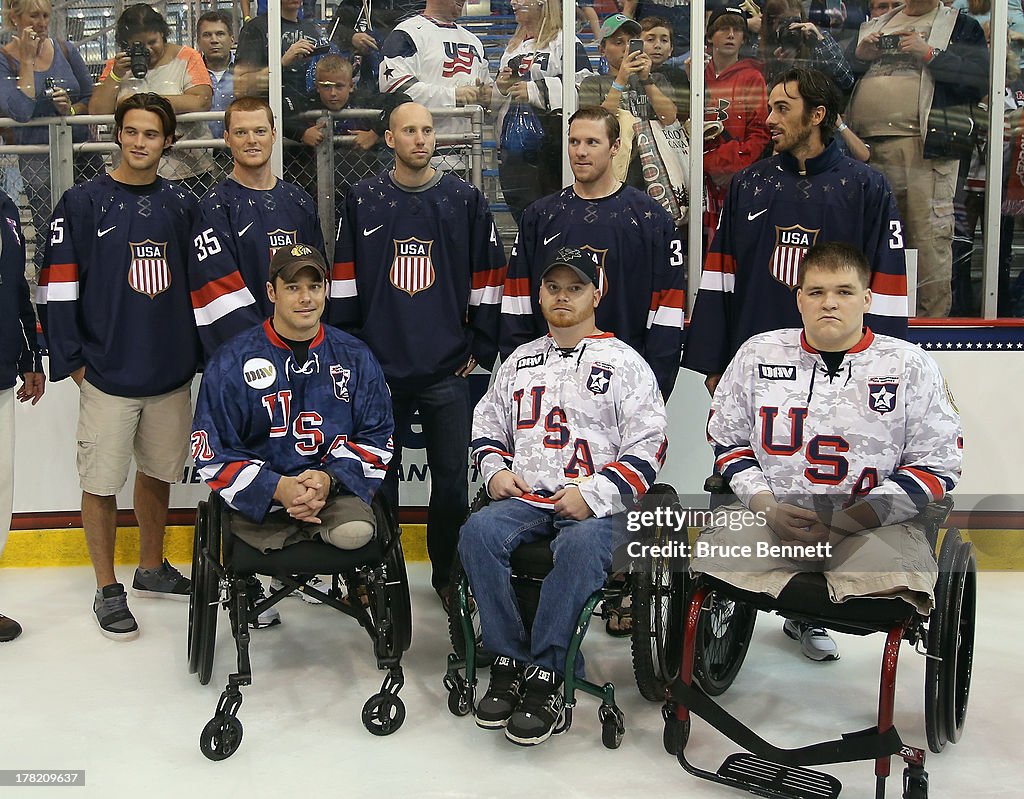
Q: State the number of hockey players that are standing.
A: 5